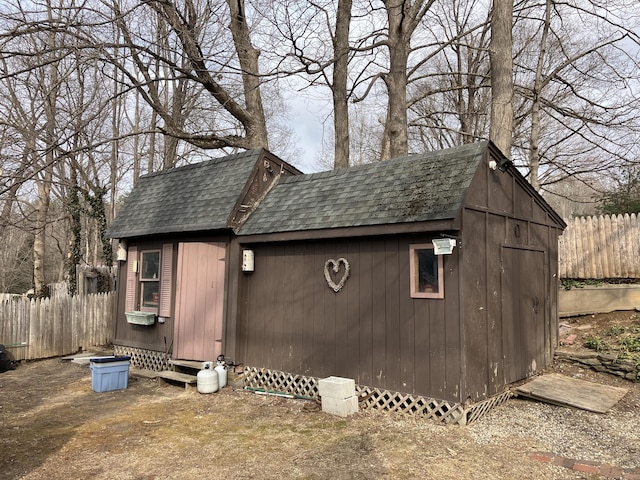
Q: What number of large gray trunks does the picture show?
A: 4